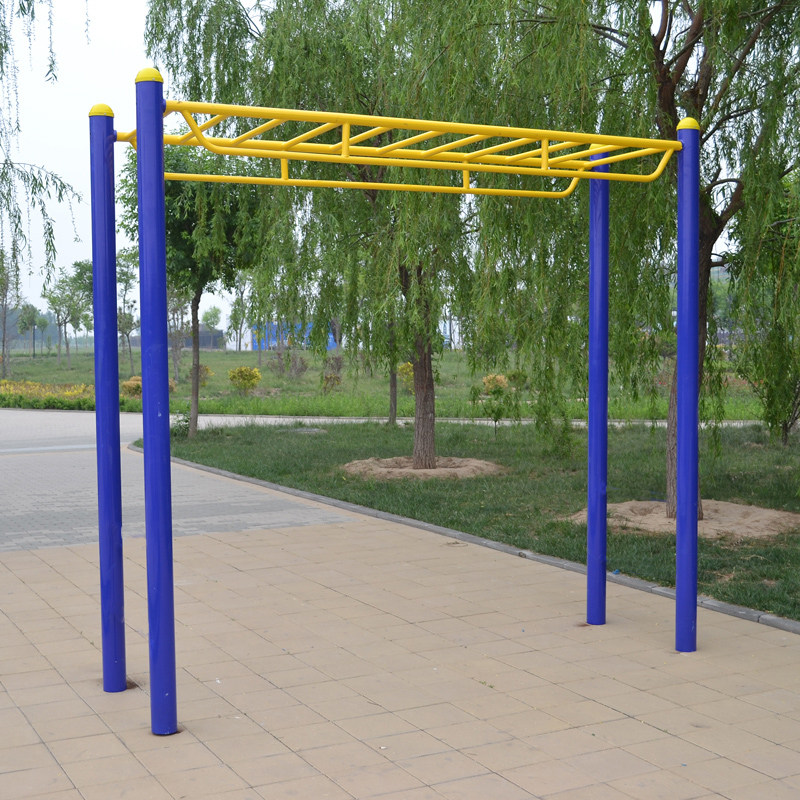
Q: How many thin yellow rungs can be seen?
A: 11